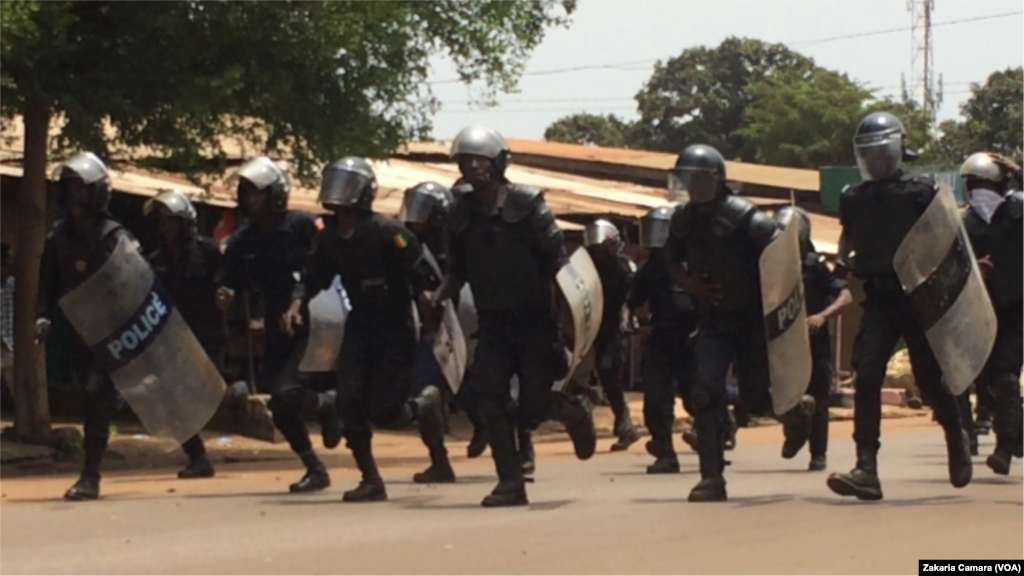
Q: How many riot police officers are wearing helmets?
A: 12